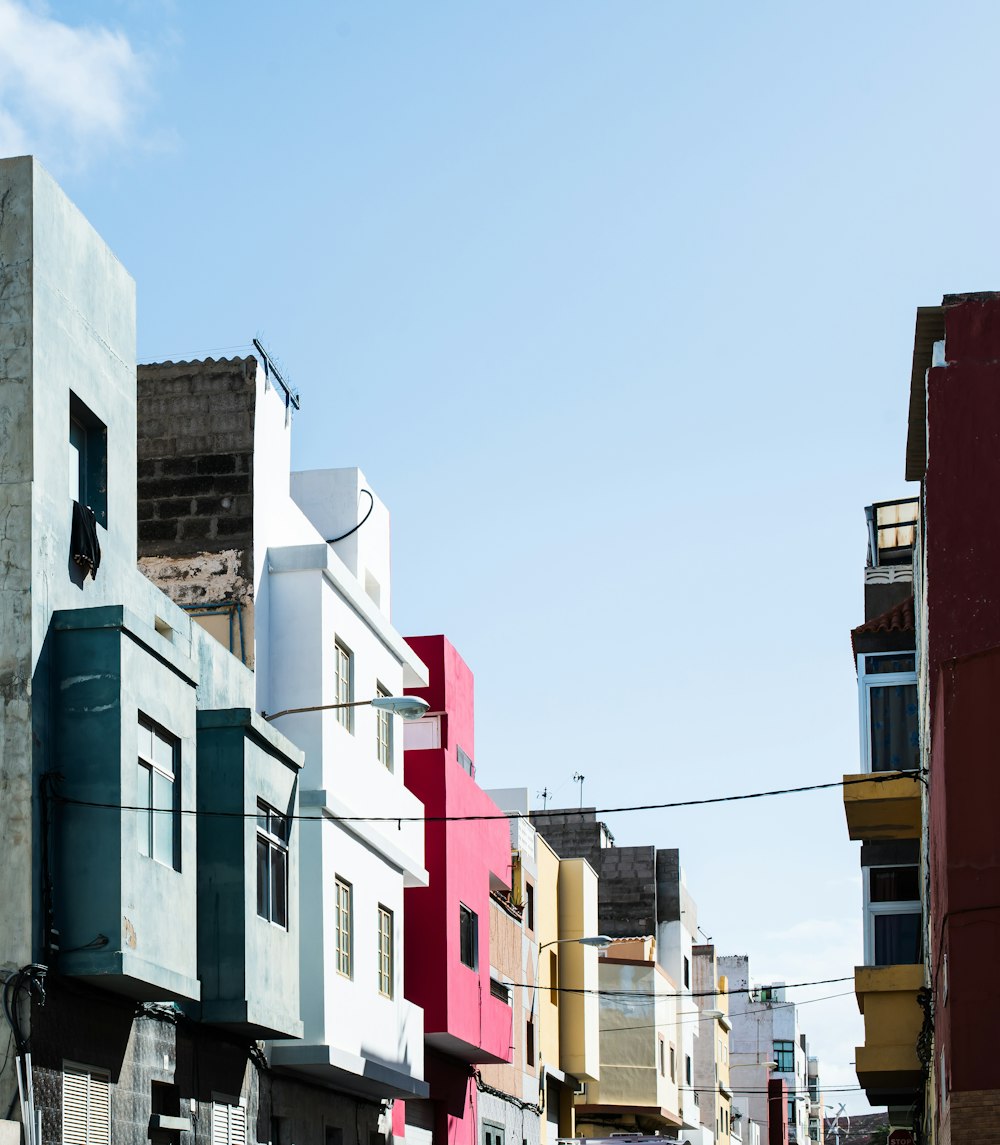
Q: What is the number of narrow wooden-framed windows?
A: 4